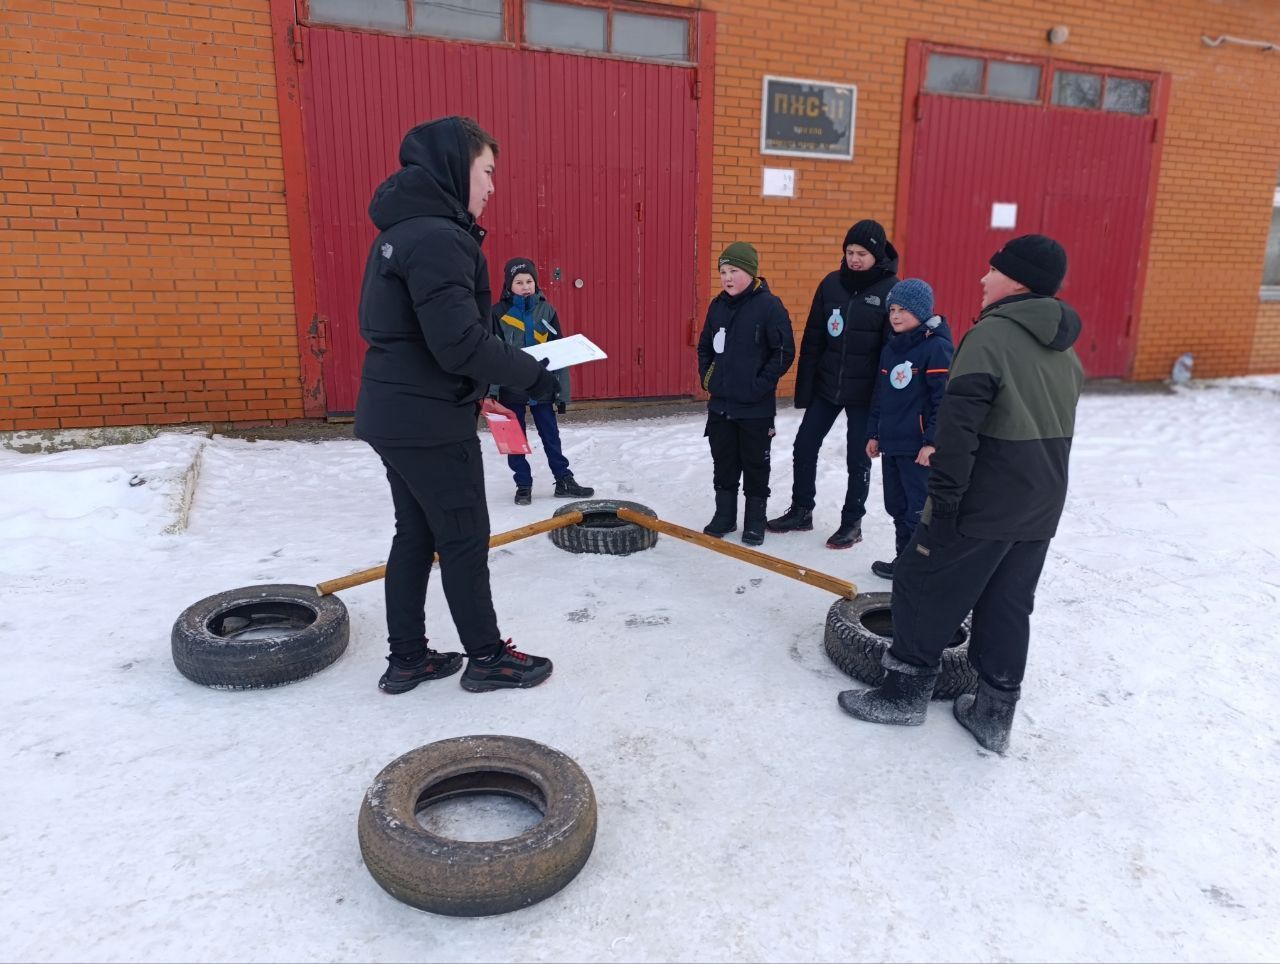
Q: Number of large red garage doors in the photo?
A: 2